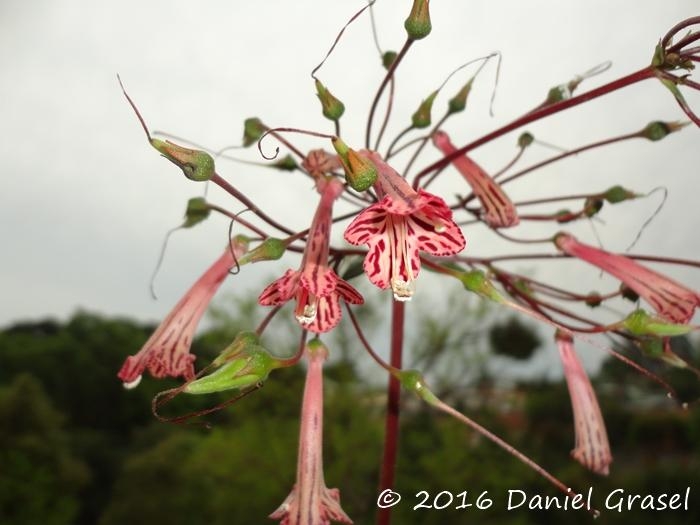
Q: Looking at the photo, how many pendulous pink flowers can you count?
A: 7